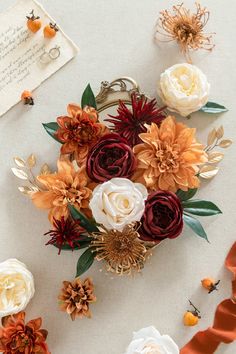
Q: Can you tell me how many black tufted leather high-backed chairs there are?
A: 0